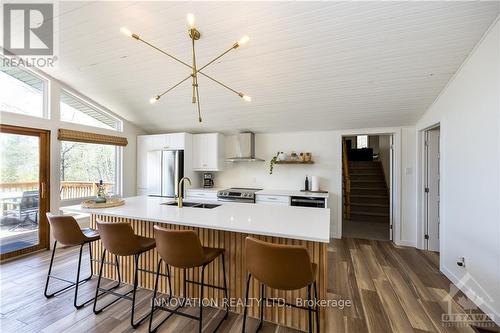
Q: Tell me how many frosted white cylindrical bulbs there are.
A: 5